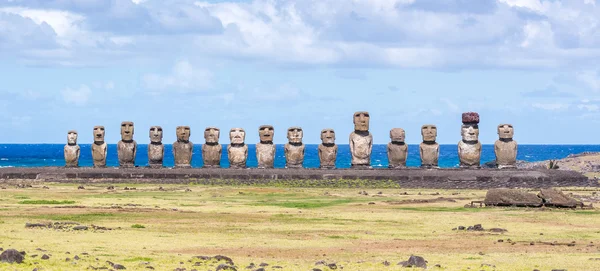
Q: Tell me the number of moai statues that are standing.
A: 15